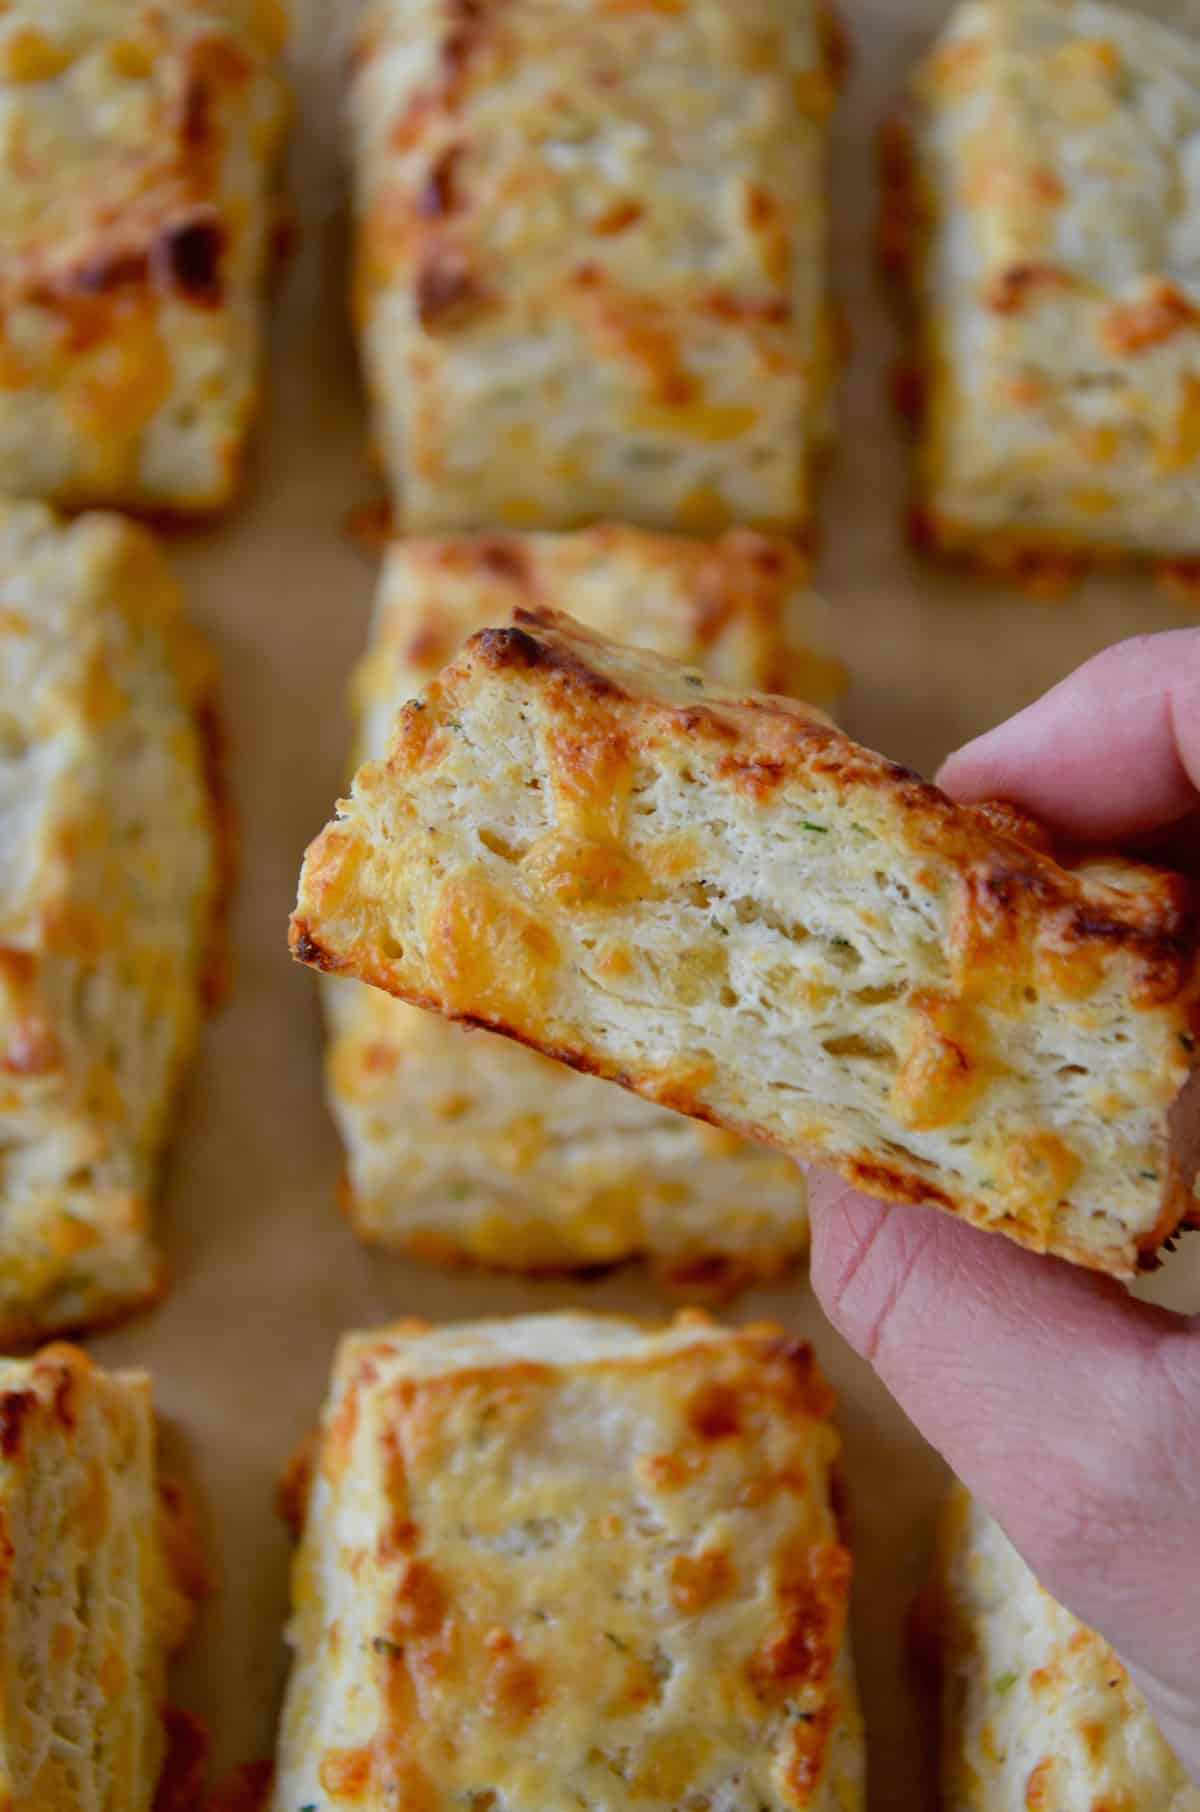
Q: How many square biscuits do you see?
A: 9